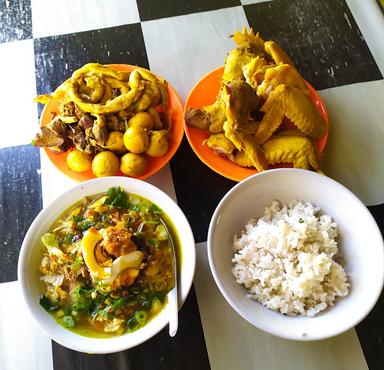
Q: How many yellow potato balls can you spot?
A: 7